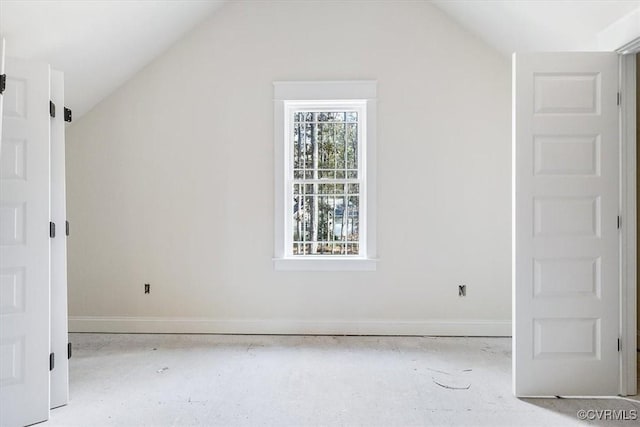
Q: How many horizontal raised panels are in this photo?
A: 10